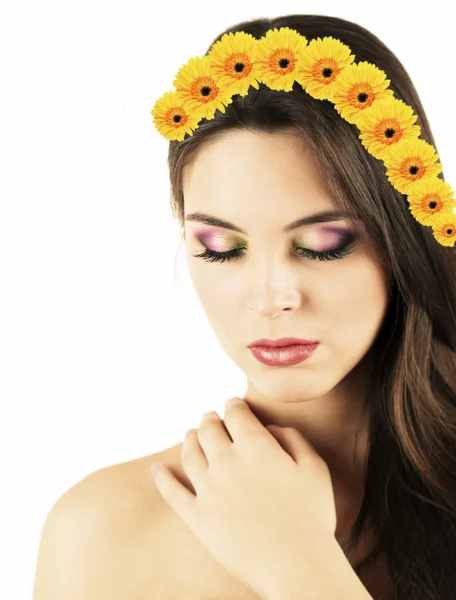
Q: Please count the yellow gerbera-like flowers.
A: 10